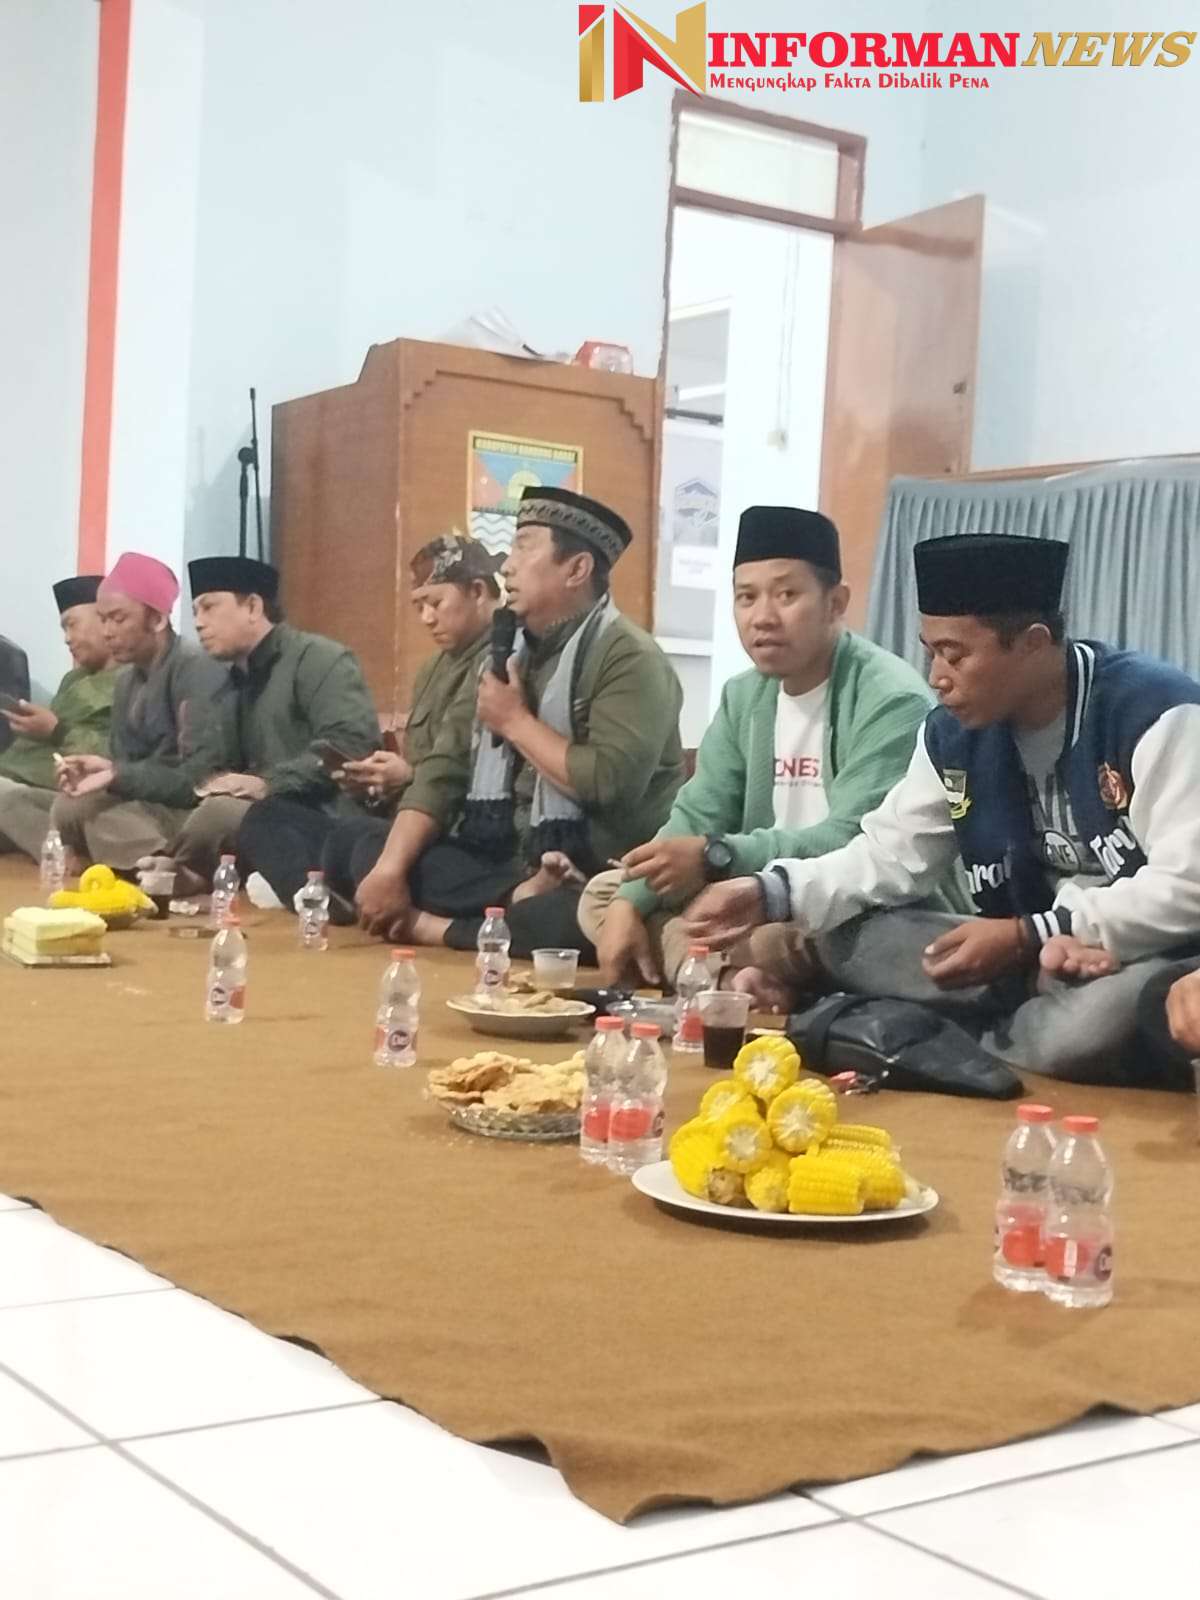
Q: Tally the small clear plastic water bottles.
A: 11